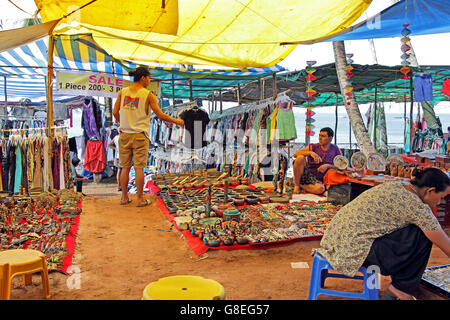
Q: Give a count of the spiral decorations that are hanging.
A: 3